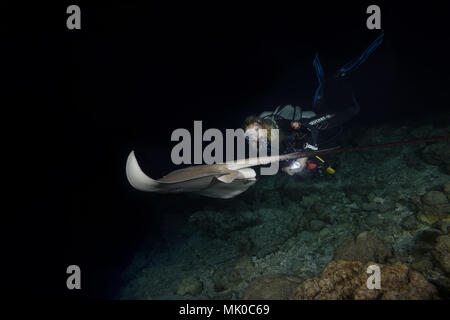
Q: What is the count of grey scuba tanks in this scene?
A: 1